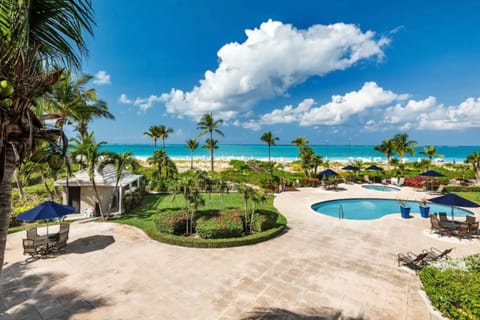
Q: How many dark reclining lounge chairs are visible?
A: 2